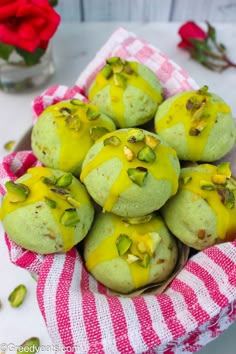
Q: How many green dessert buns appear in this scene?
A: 7